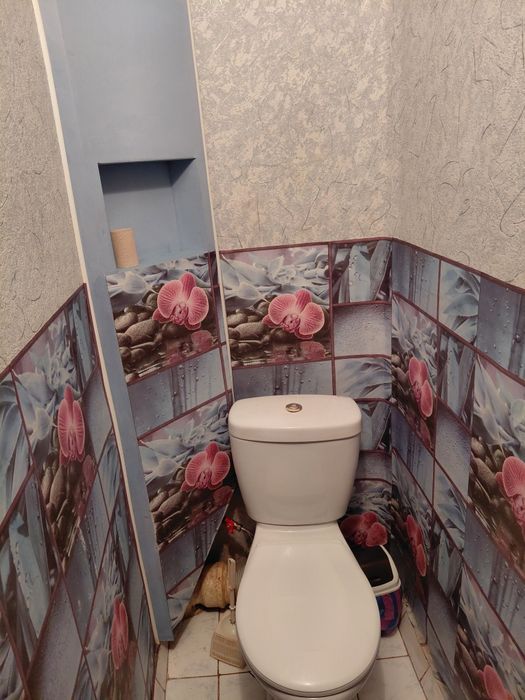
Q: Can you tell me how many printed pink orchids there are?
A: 10